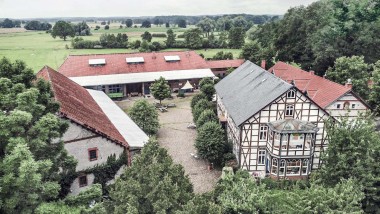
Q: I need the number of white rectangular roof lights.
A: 3